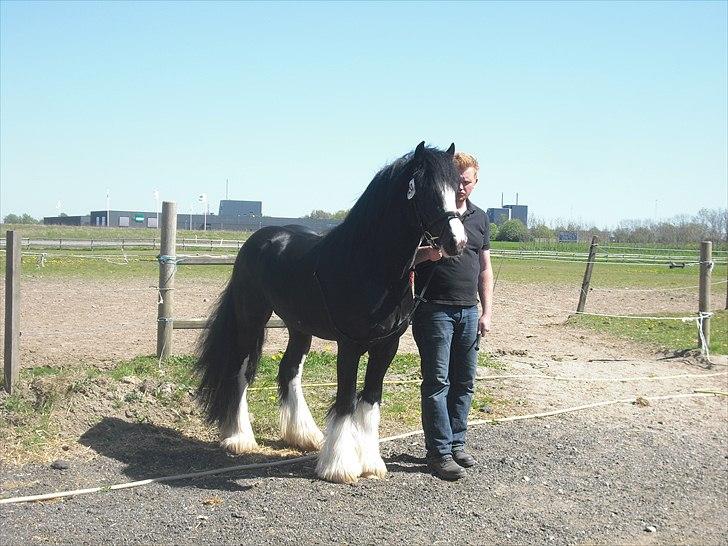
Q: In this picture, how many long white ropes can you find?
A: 2